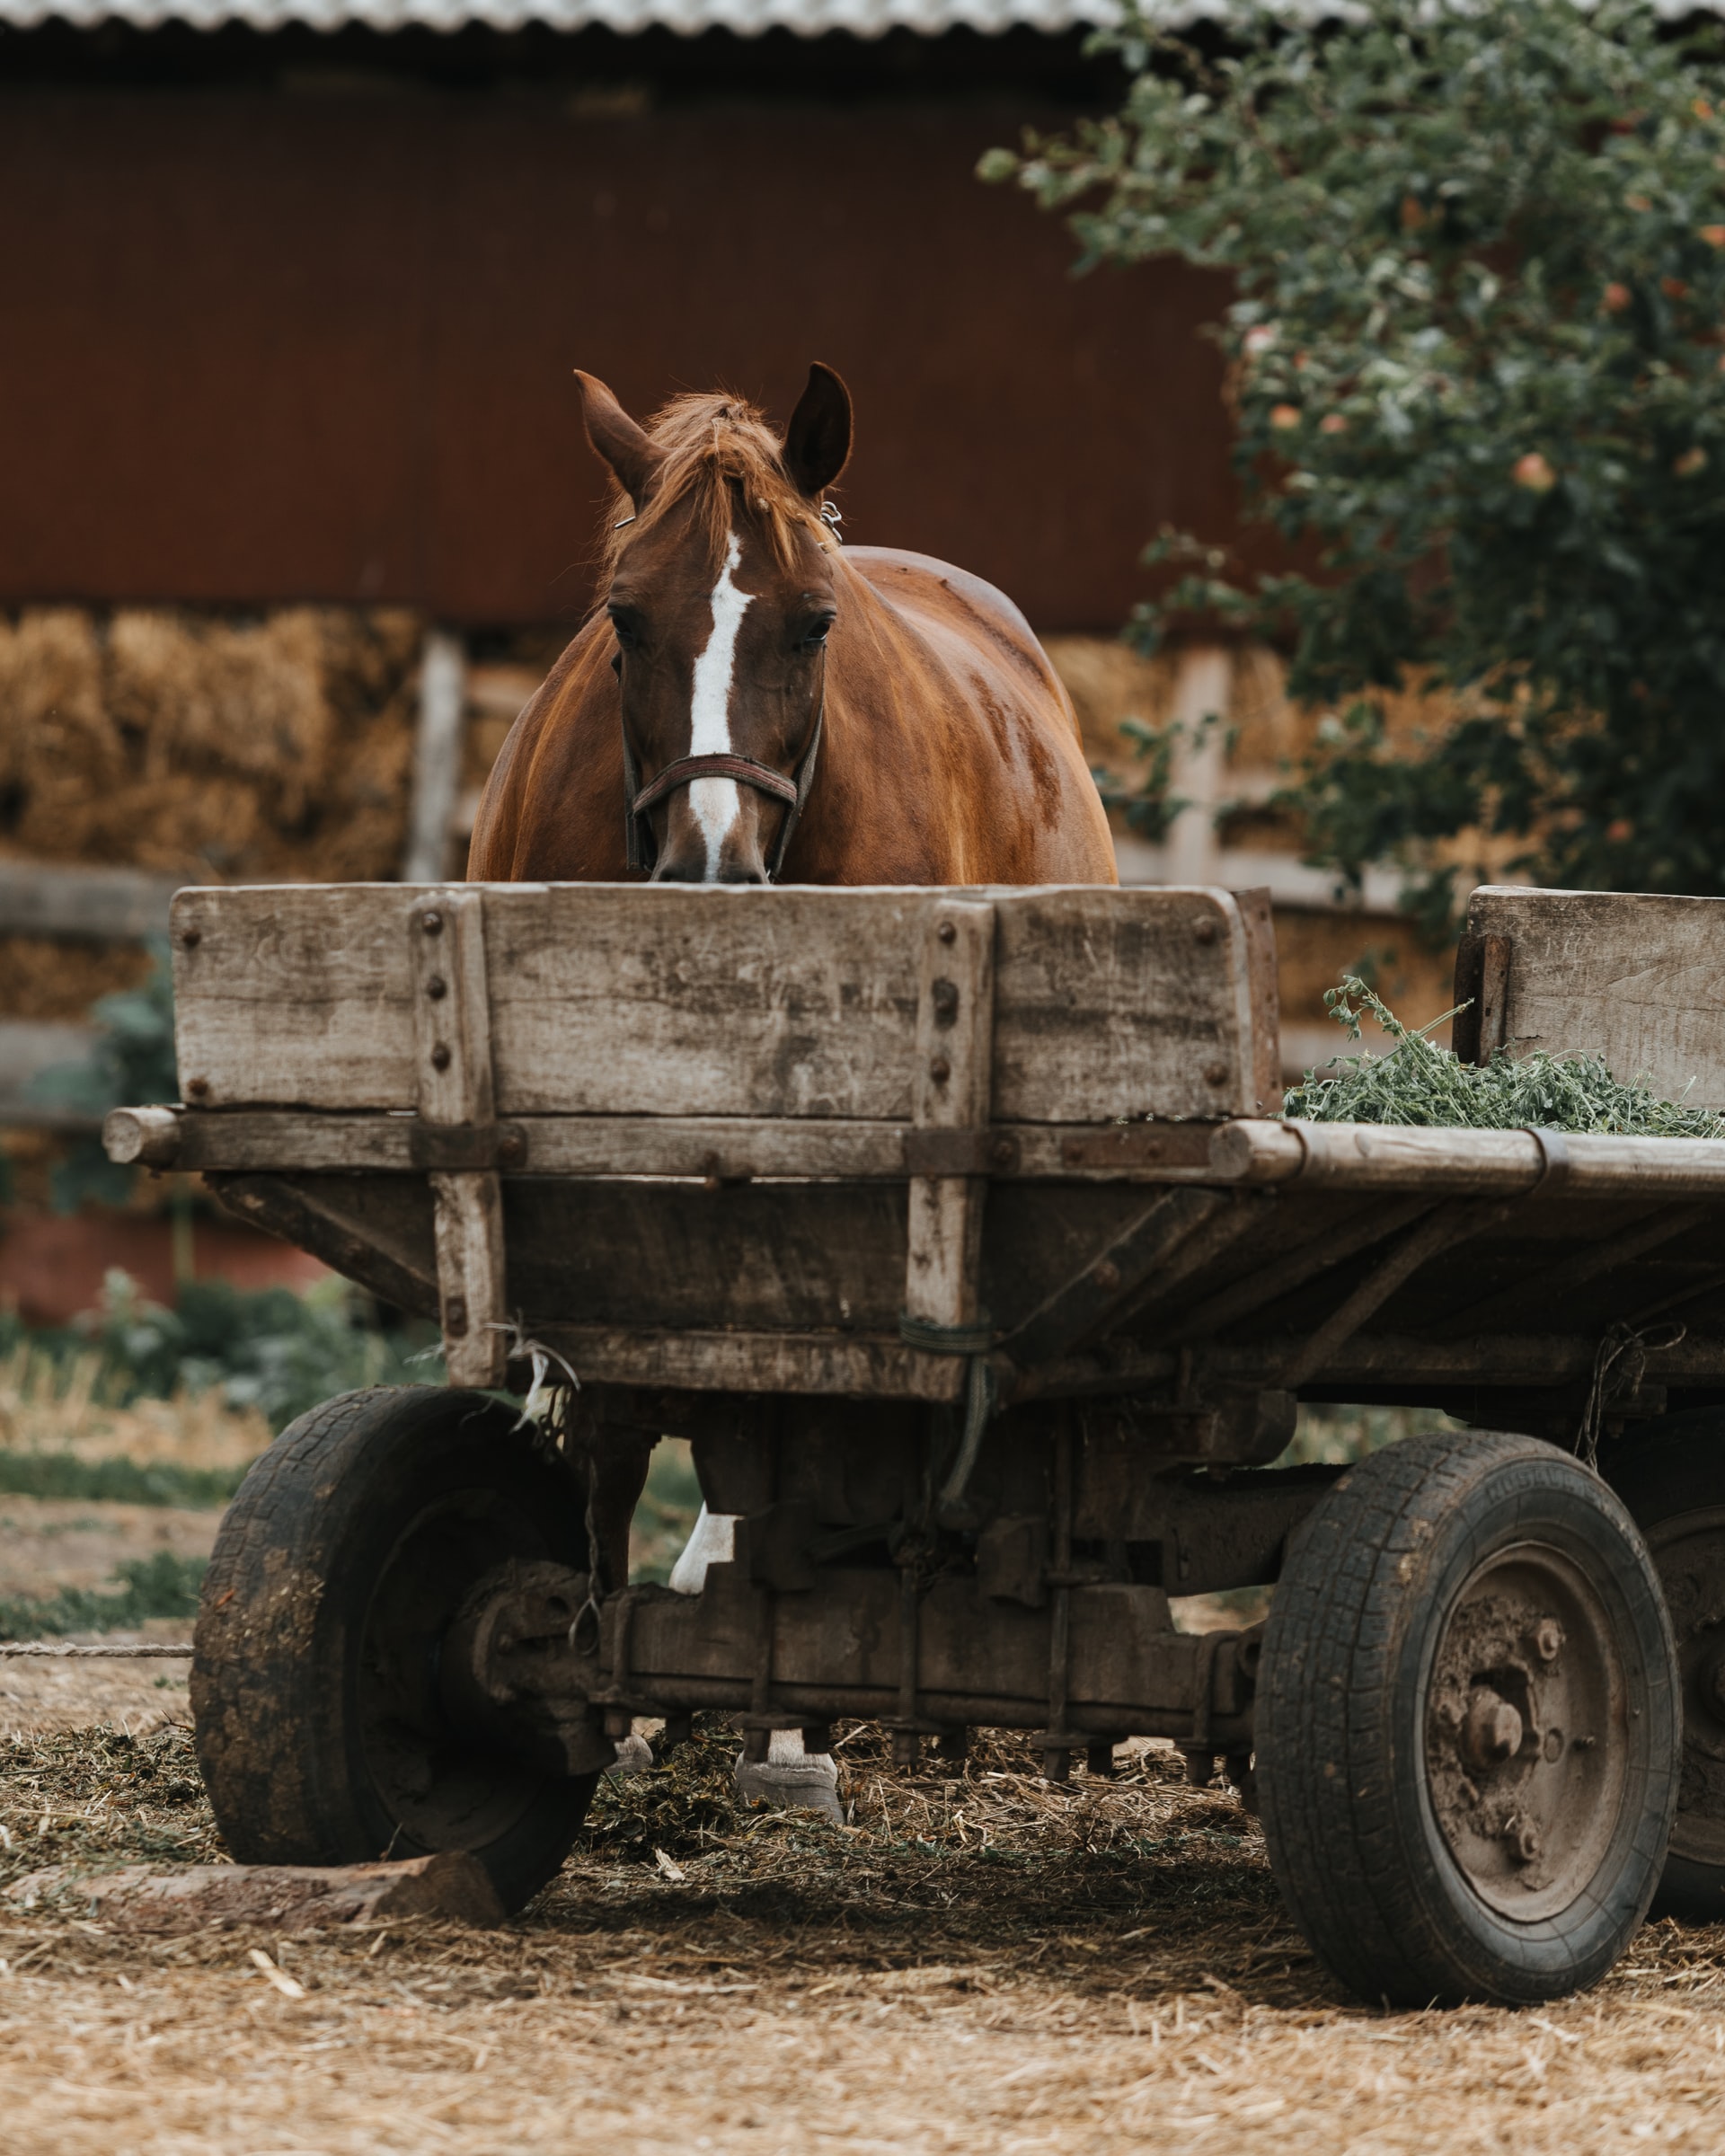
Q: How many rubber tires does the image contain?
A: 3